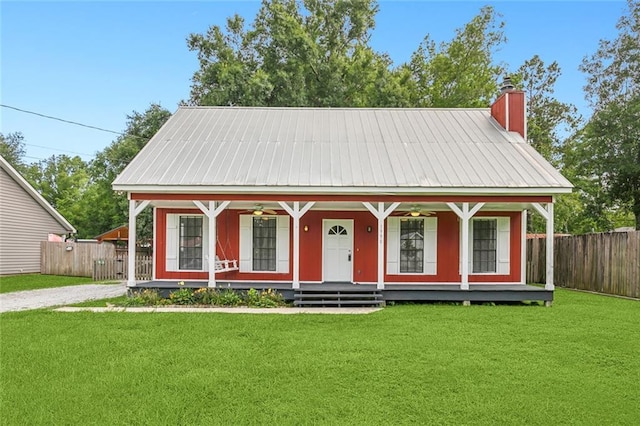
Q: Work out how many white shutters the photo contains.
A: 8